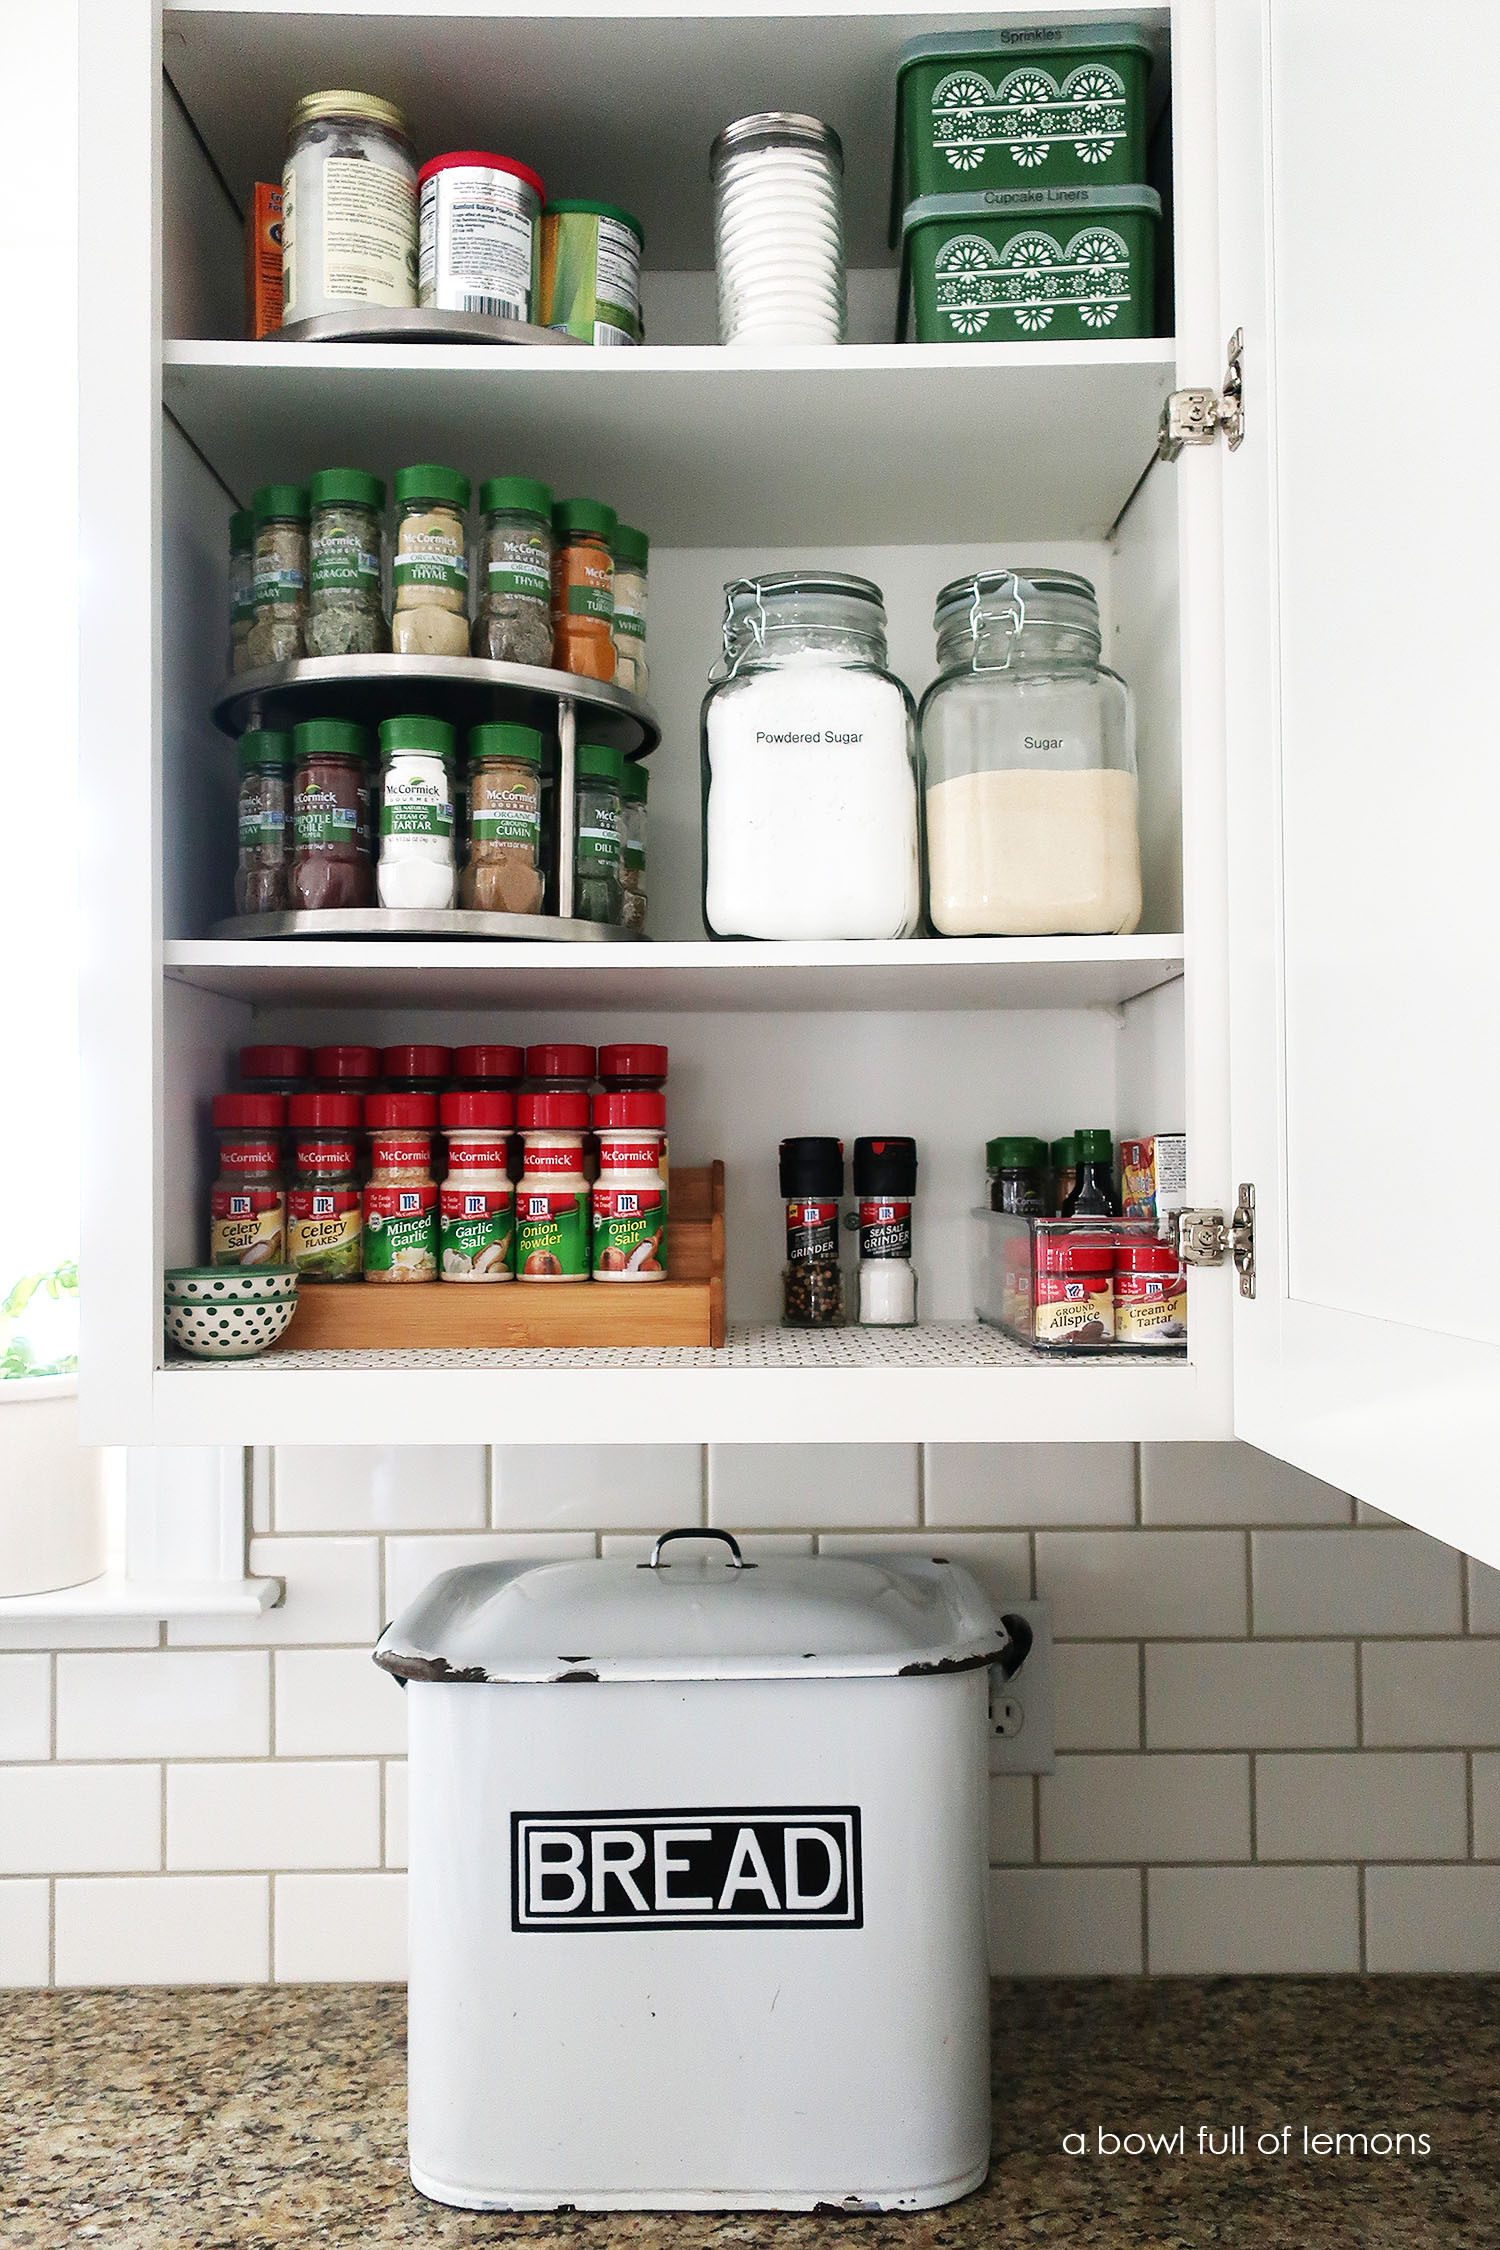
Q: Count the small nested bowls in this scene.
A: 2